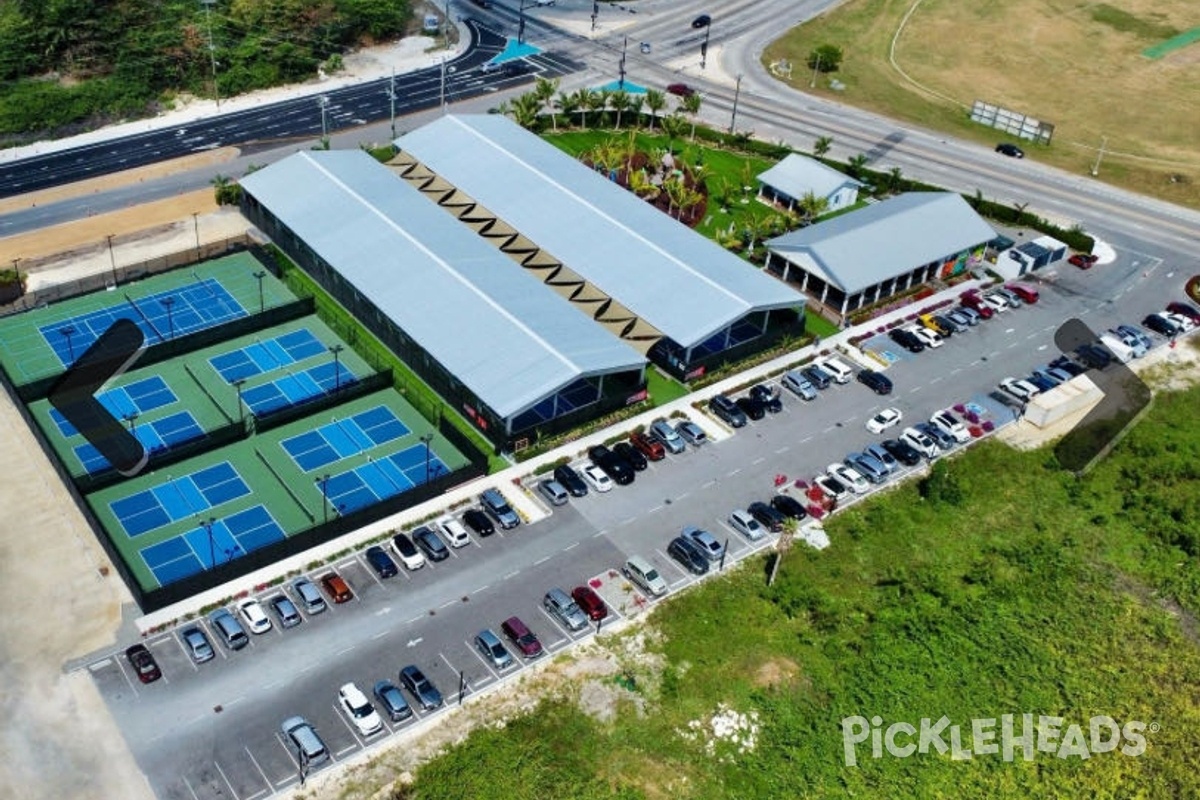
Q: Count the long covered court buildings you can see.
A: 2